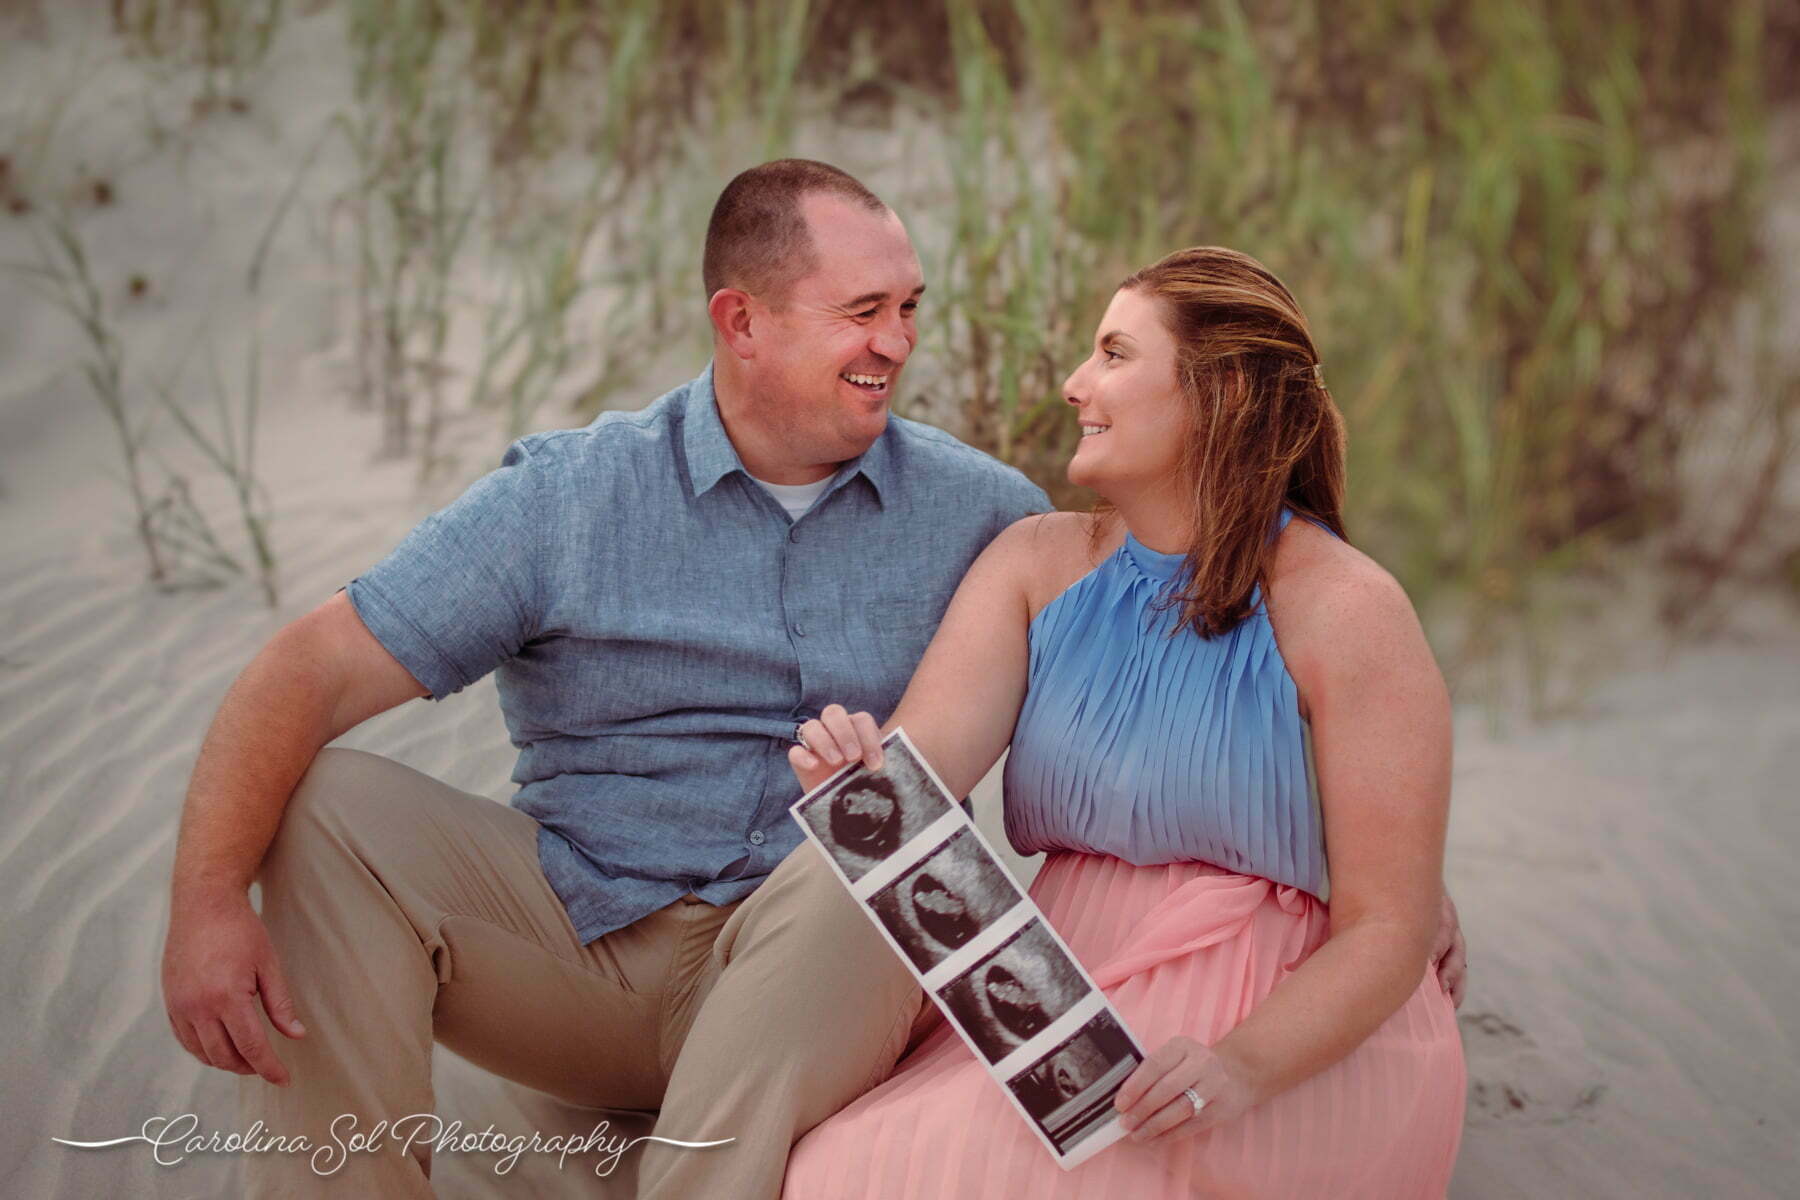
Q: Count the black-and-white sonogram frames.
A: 4